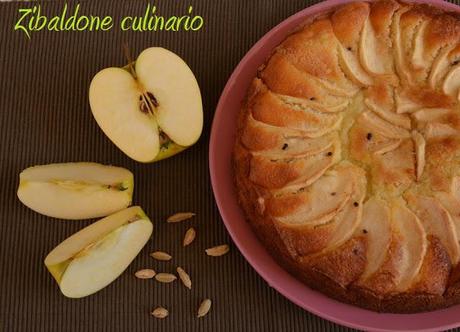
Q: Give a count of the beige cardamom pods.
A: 9